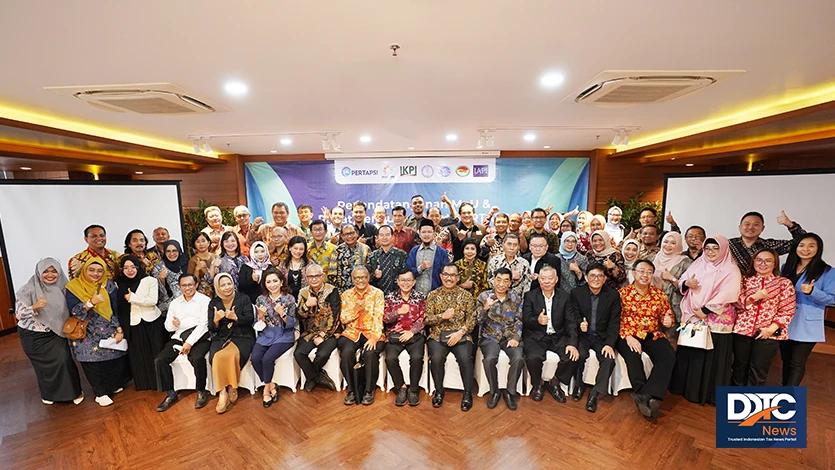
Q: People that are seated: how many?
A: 11